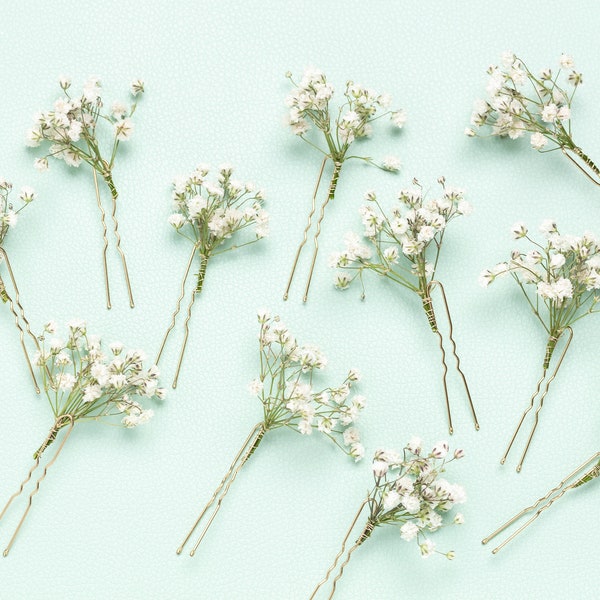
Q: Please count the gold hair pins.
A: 11